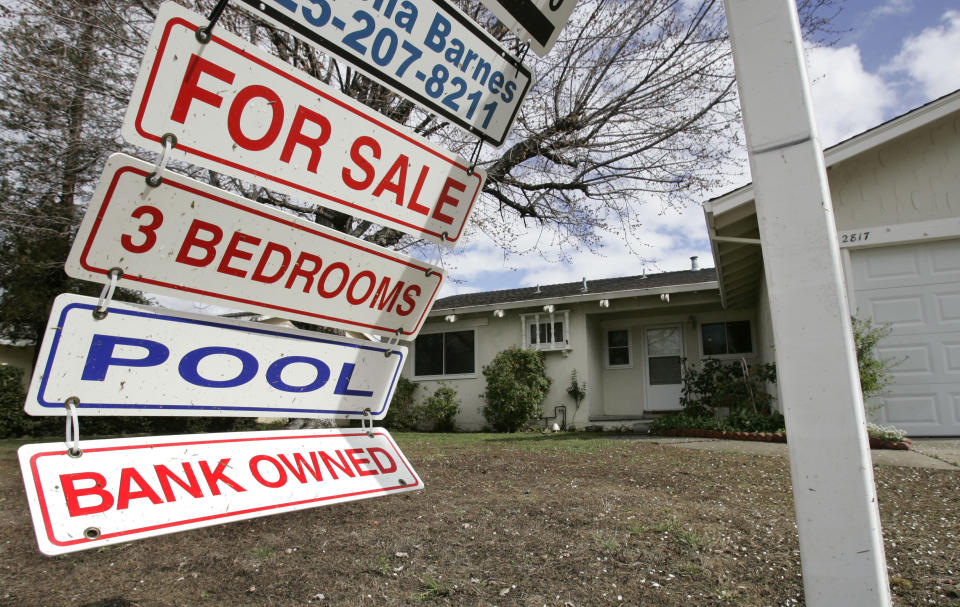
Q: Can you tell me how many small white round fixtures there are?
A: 5